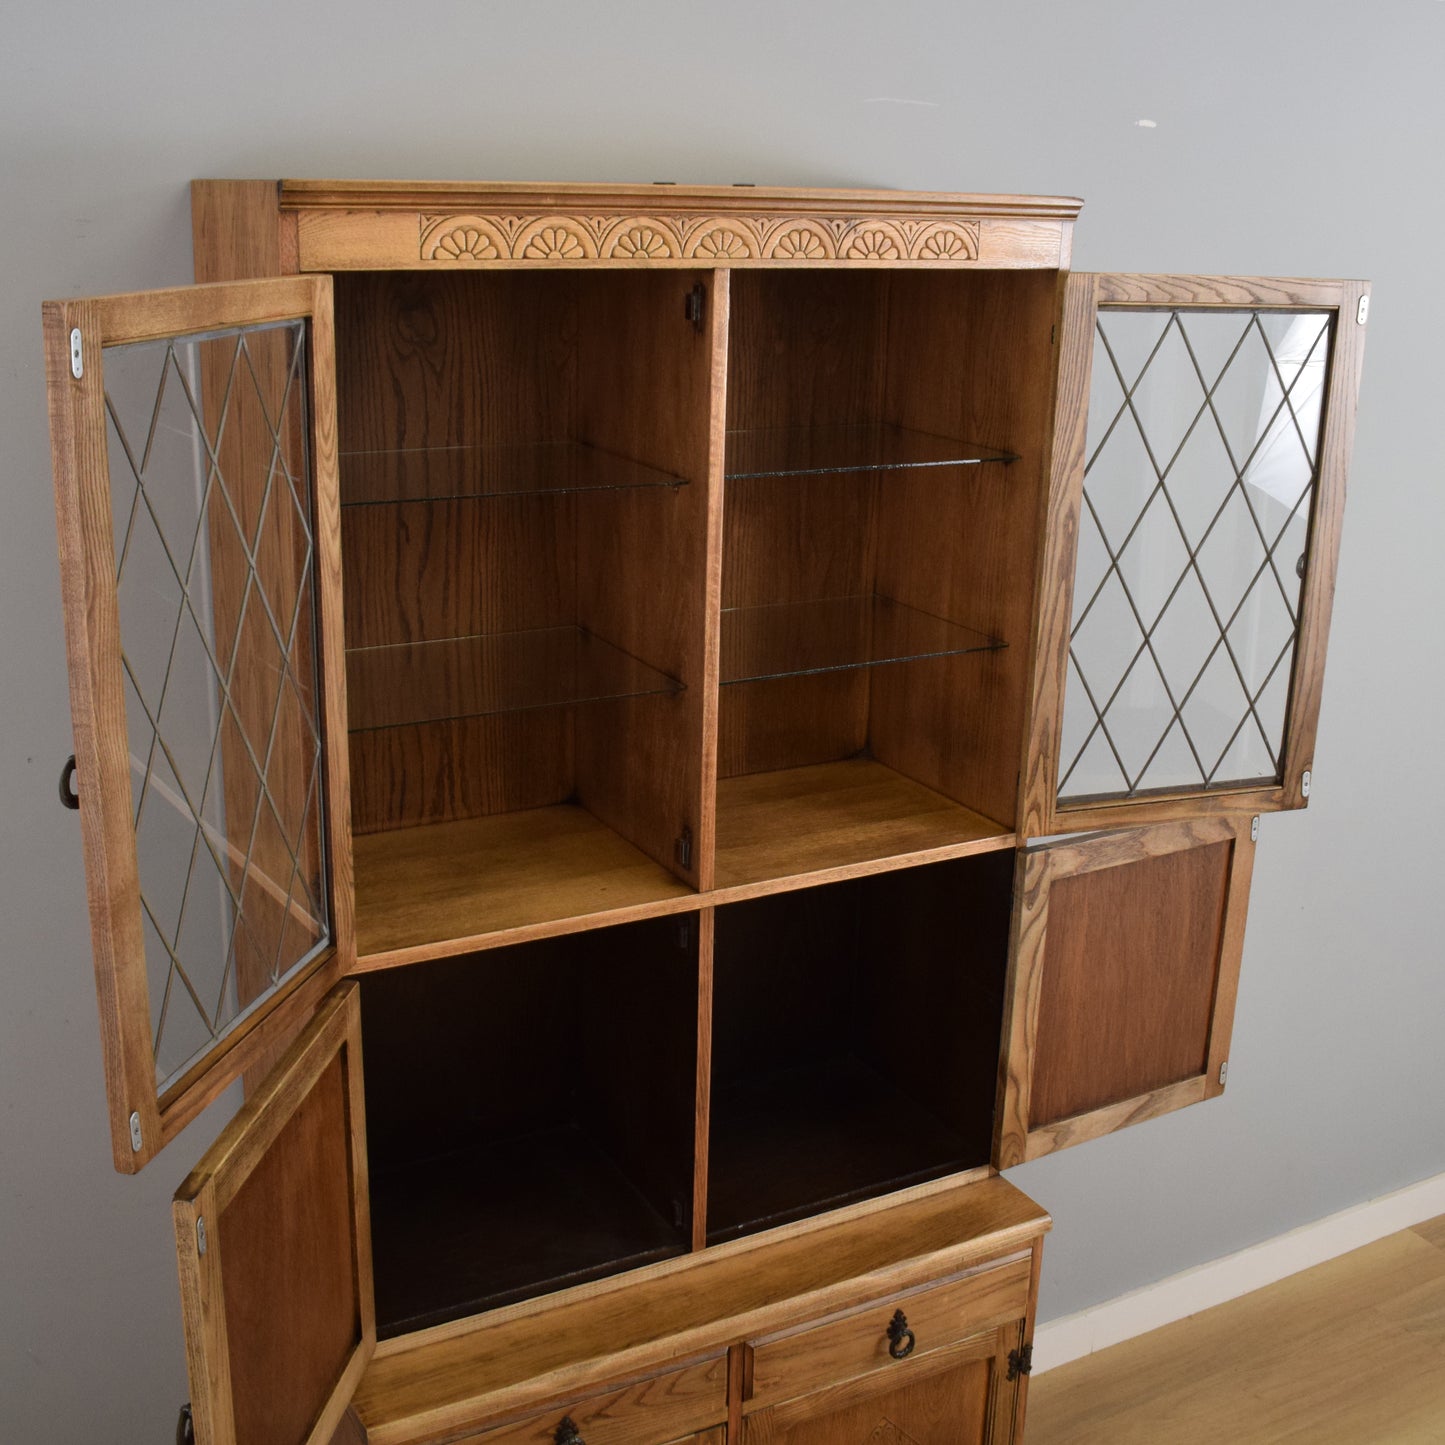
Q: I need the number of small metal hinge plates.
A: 7